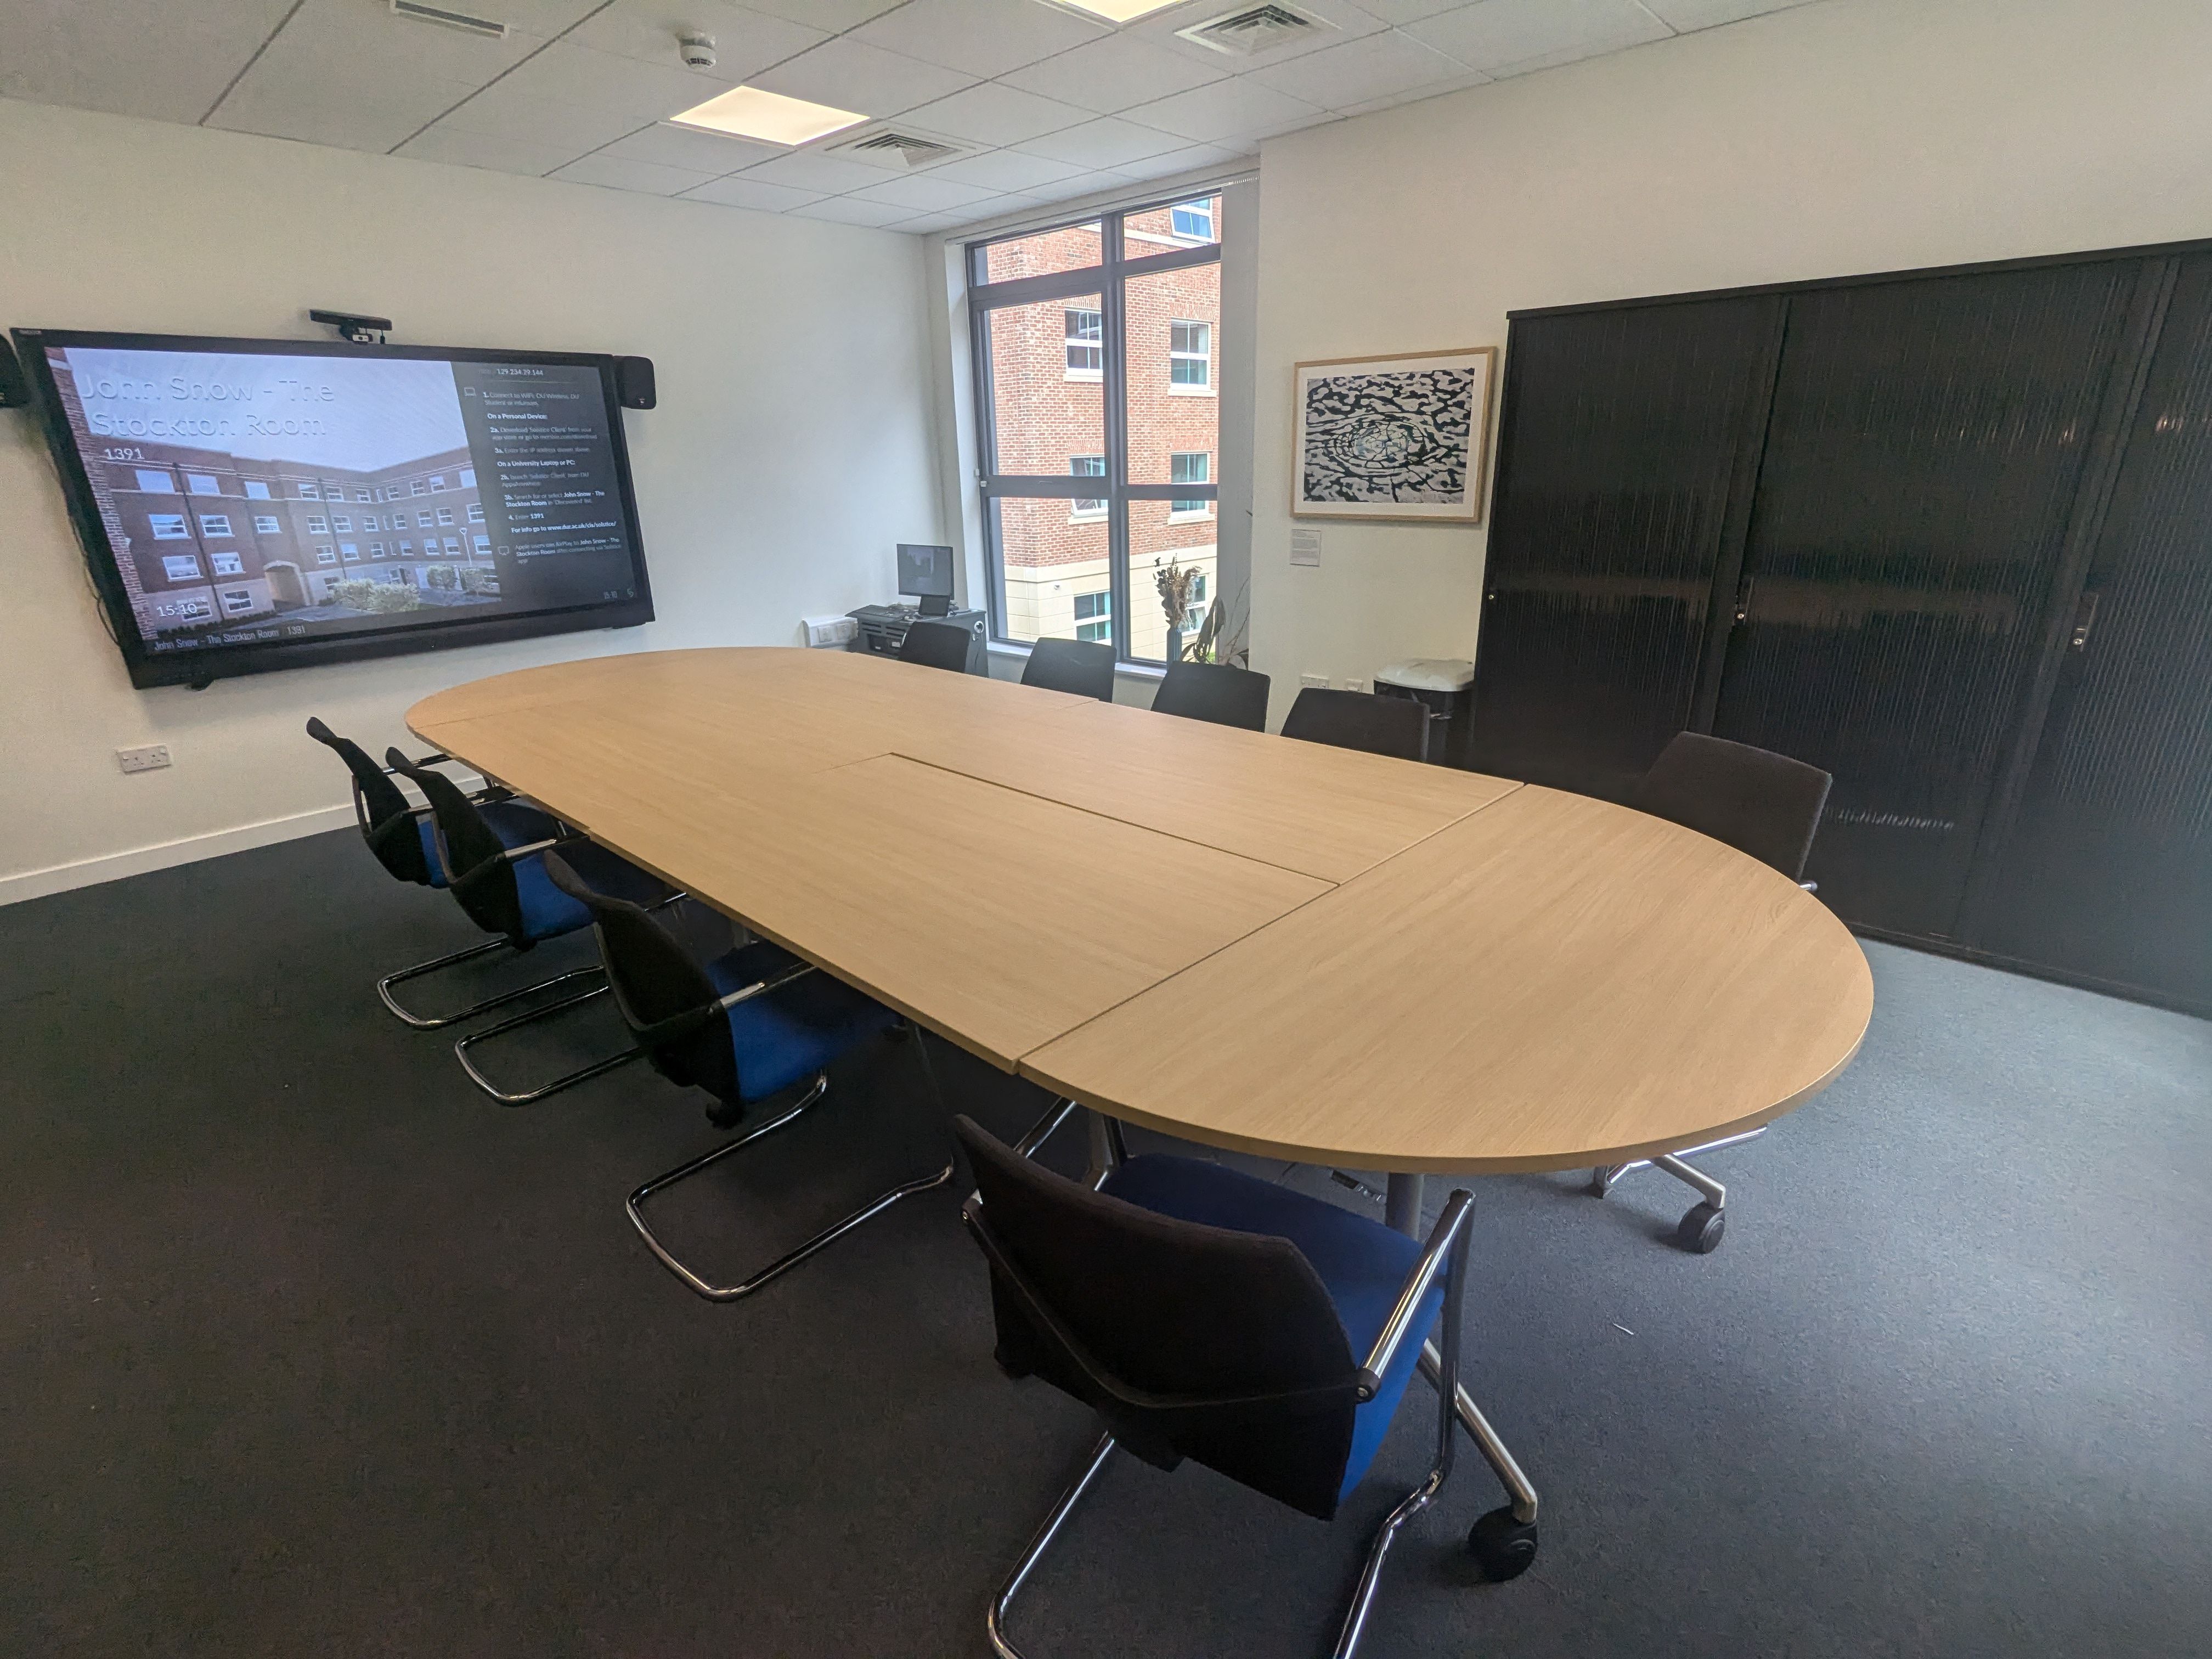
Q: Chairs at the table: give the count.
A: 9